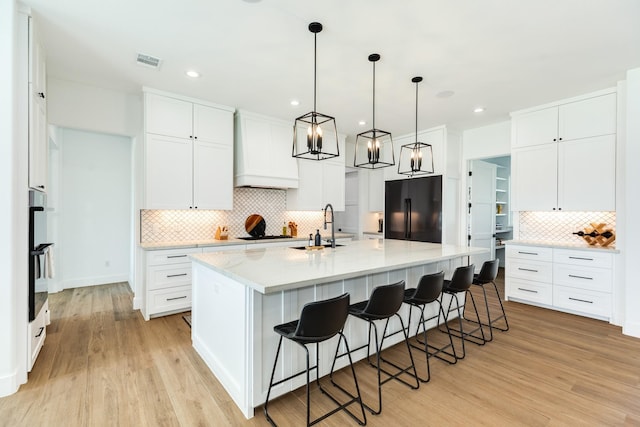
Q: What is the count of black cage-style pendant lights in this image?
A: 3